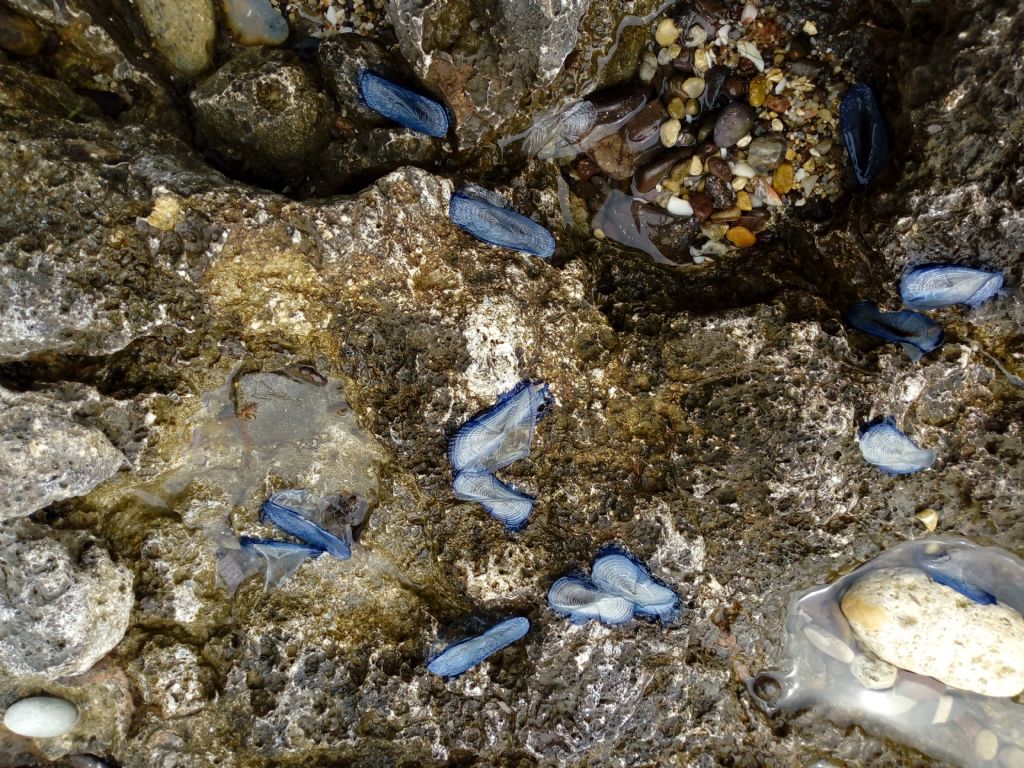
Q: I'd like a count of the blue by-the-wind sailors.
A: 14